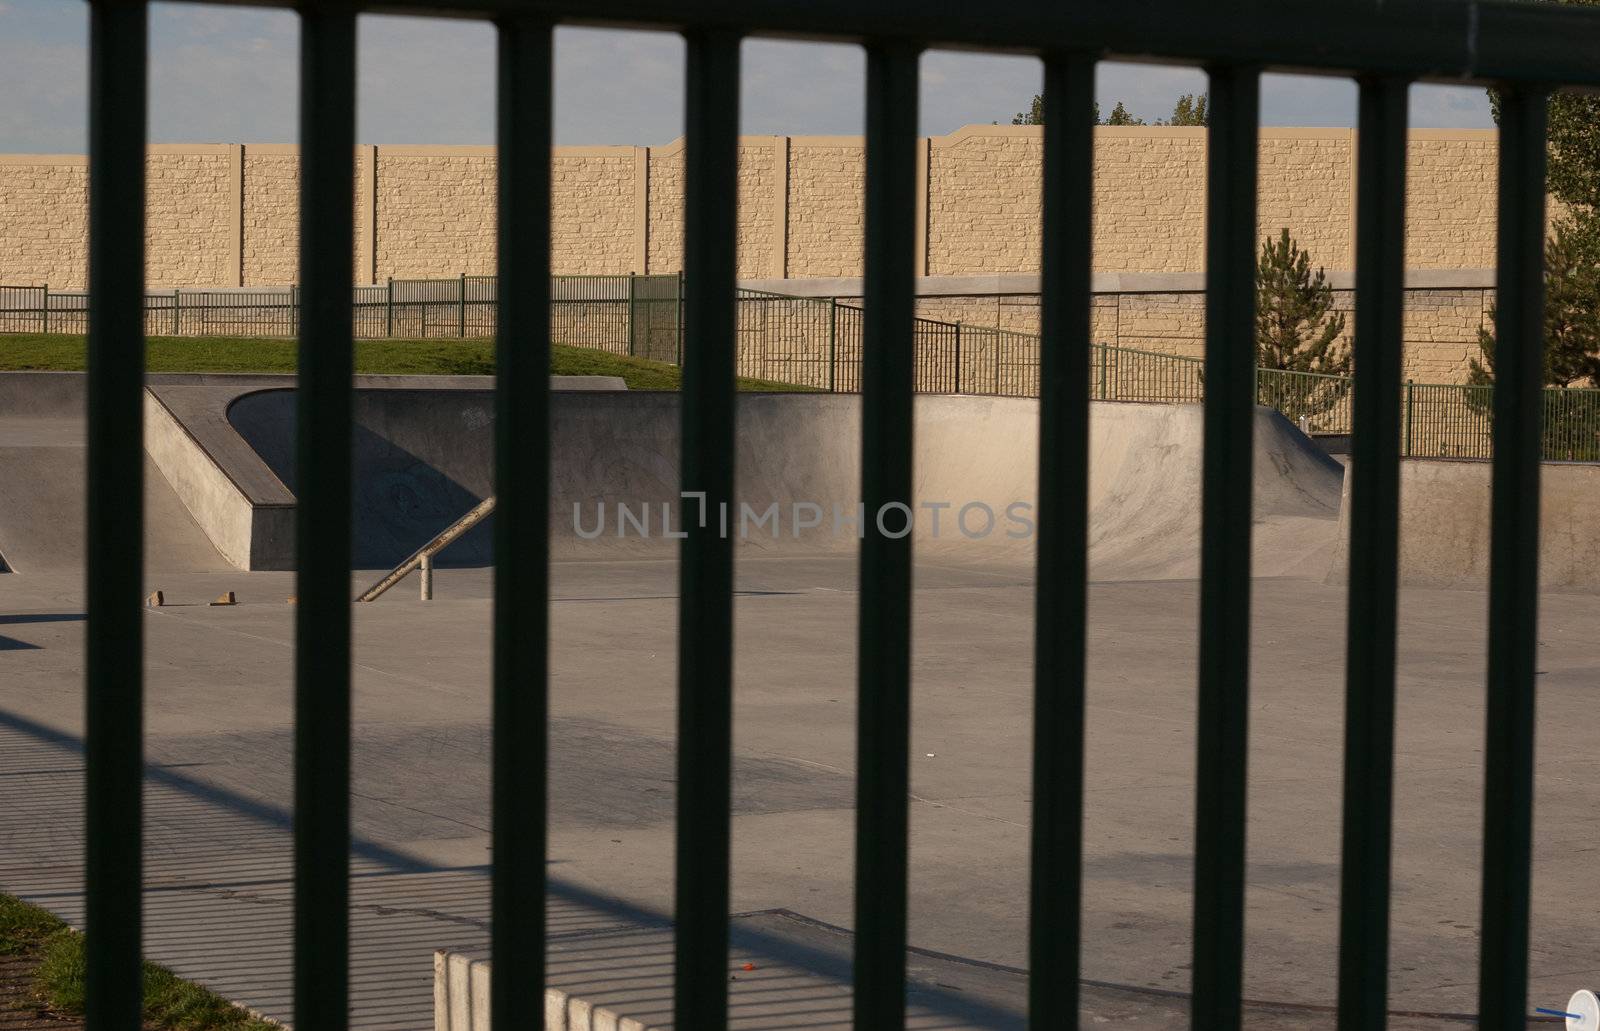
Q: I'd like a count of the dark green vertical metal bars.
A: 9